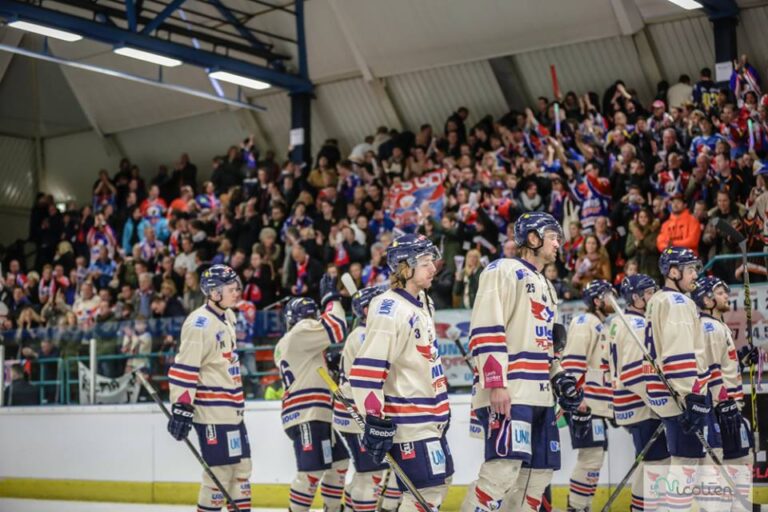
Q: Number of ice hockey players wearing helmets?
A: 9